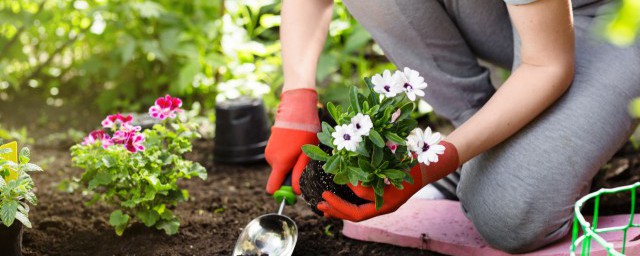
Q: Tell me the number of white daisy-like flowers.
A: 5